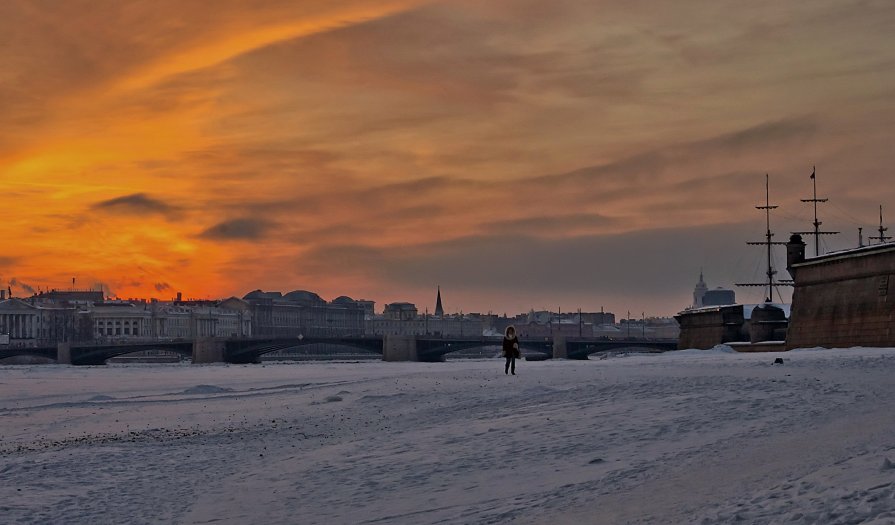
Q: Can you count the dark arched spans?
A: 5